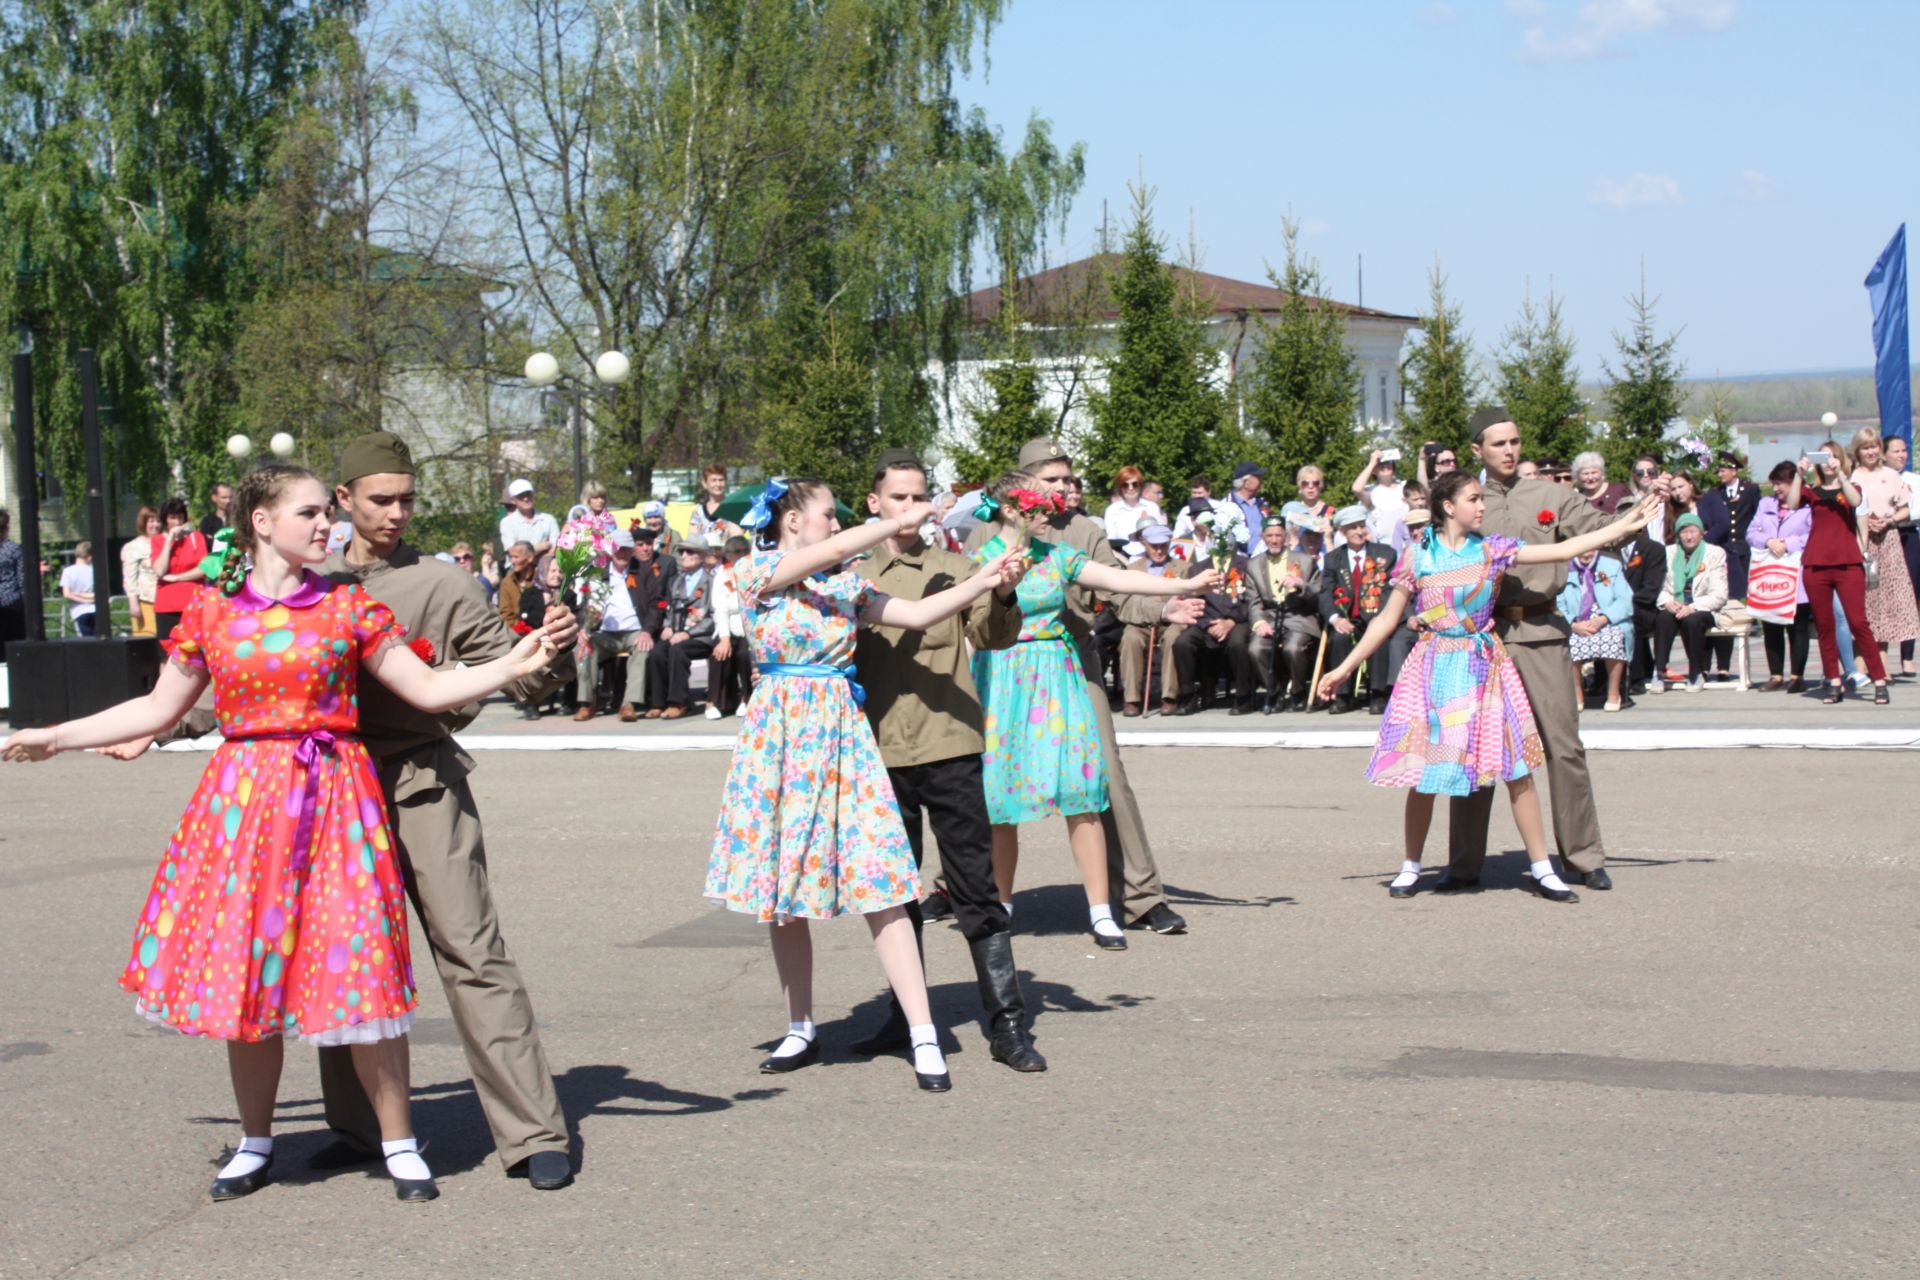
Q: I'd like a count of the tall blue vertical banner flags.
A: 1